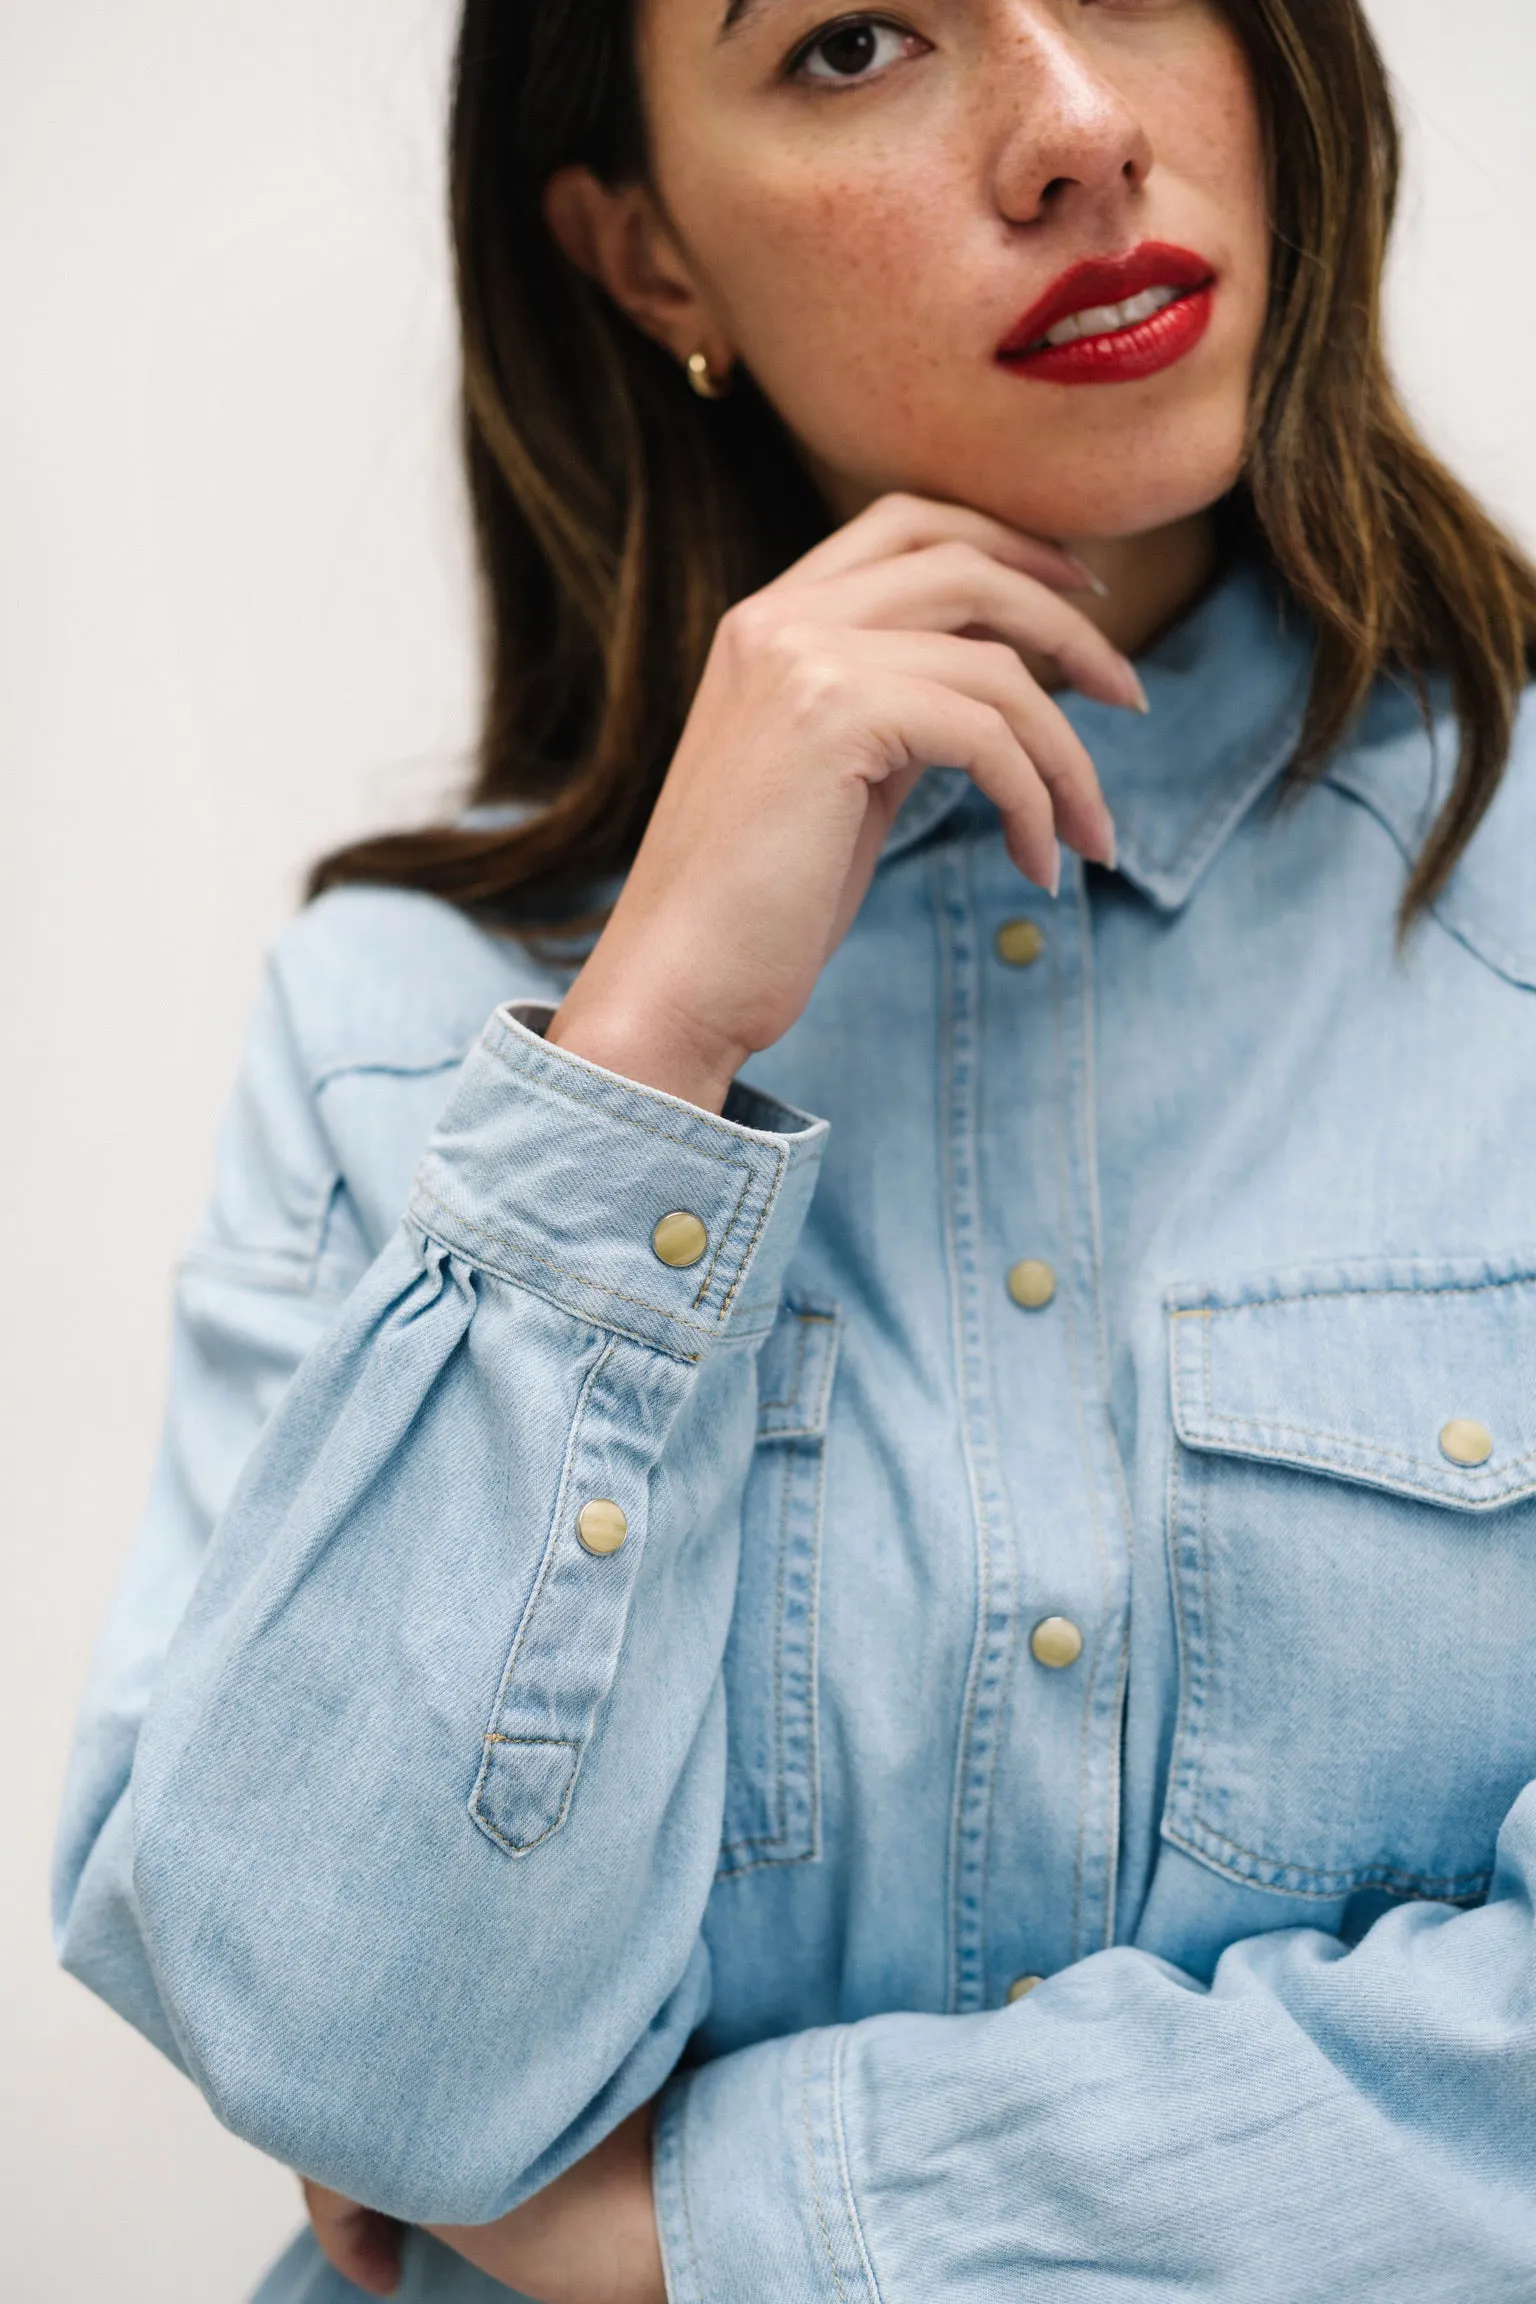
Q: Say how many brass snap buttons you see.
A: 7